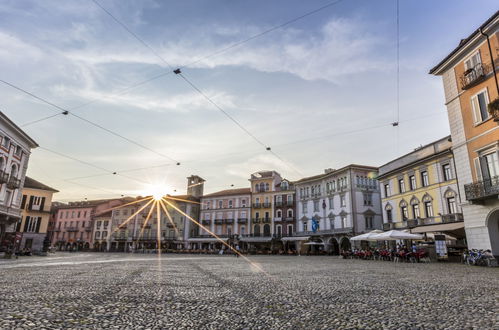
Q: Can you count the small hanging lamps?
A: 10